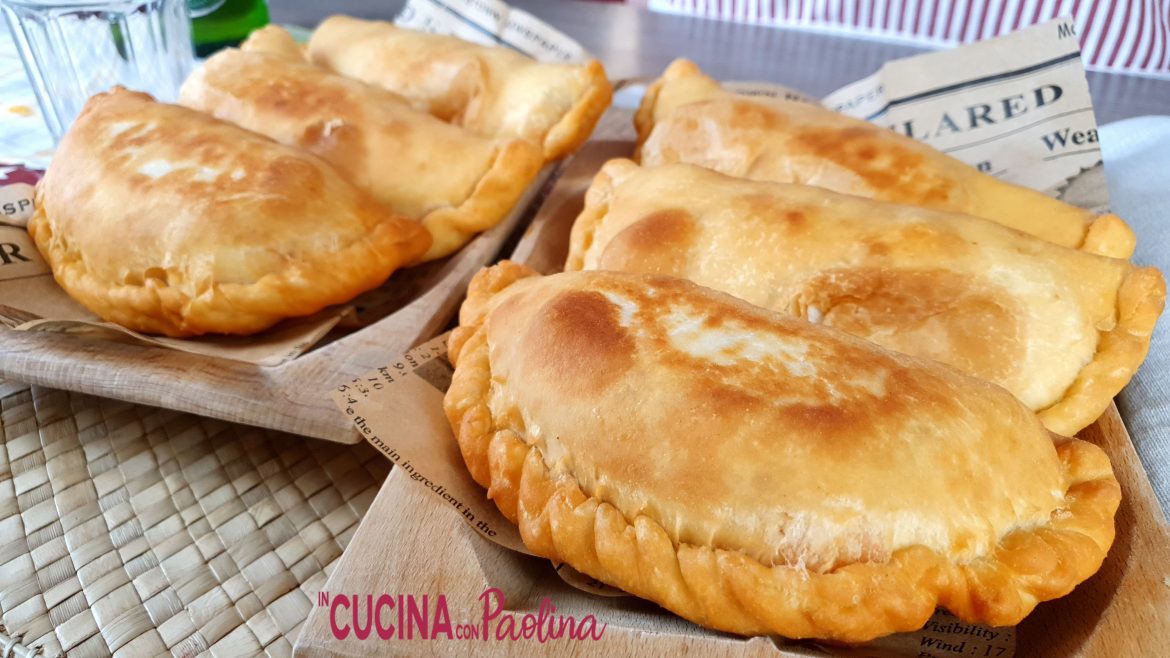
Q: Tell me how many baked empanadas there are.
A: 6